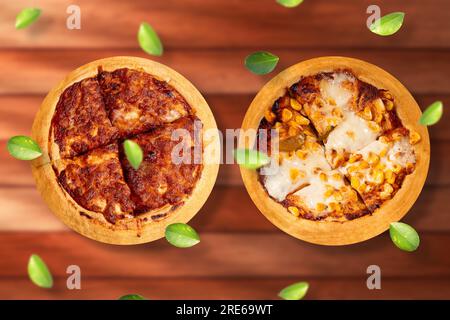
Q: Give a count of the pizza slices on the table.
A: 8